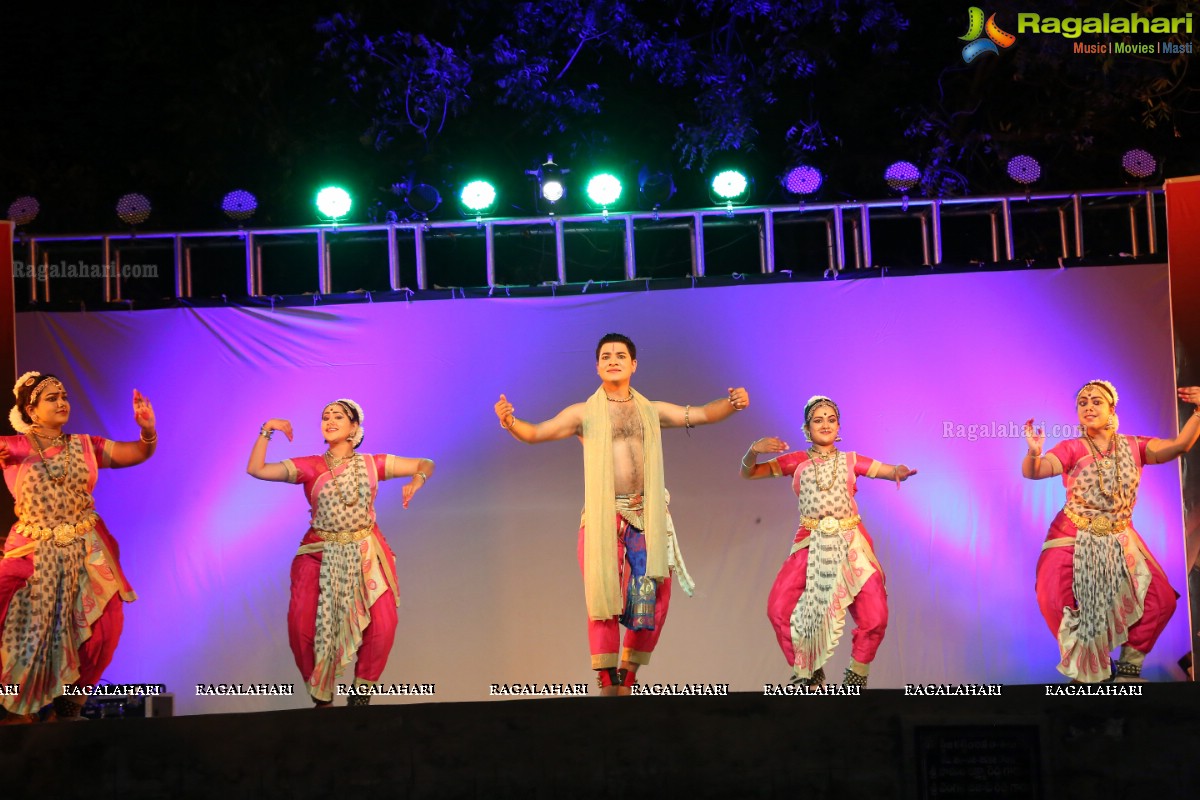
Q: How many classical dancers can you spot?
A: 5